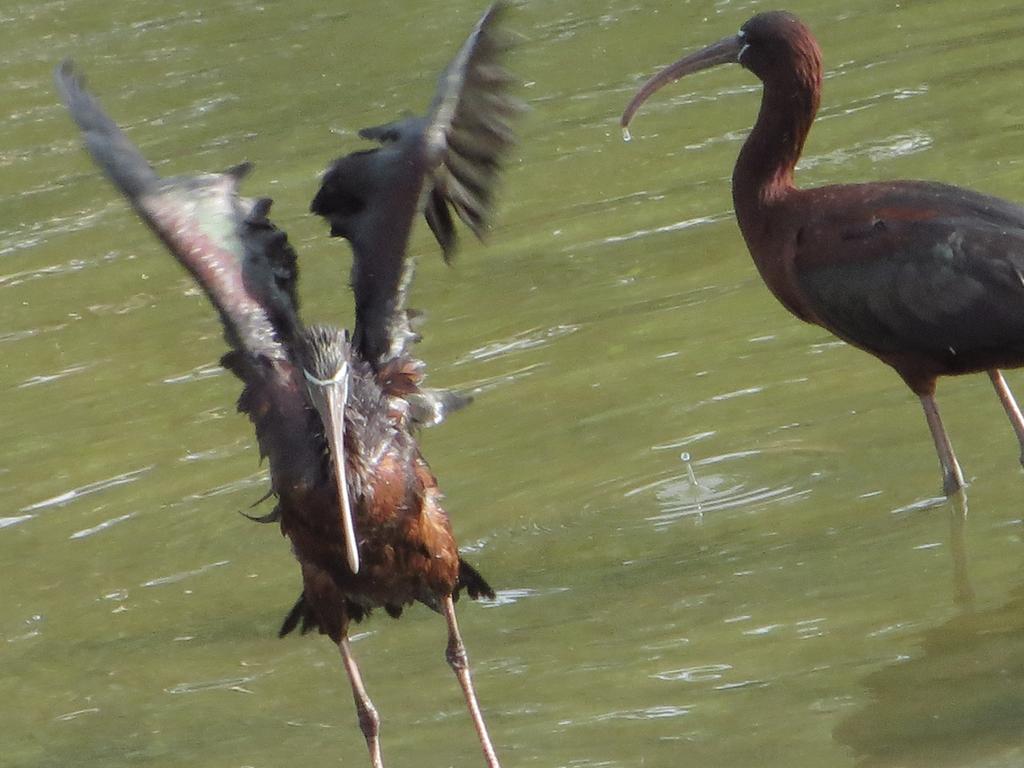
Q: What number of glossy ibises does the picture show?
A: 2